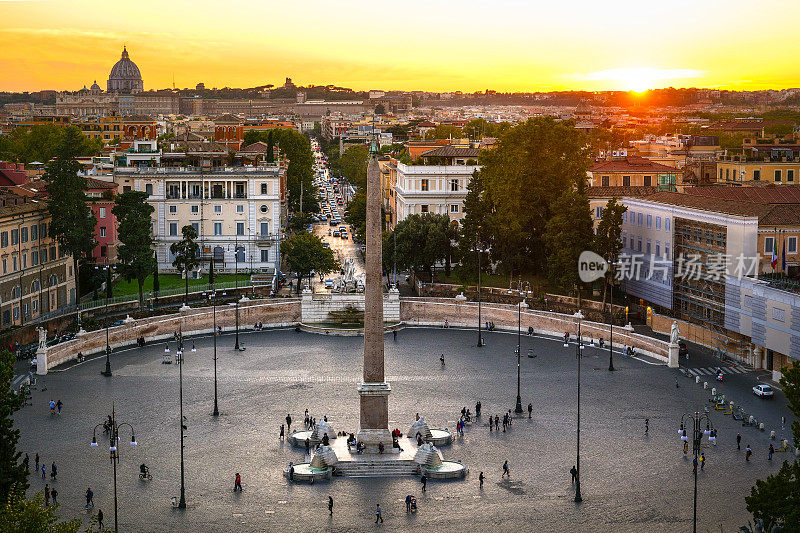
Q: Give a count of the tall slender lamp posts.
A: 10